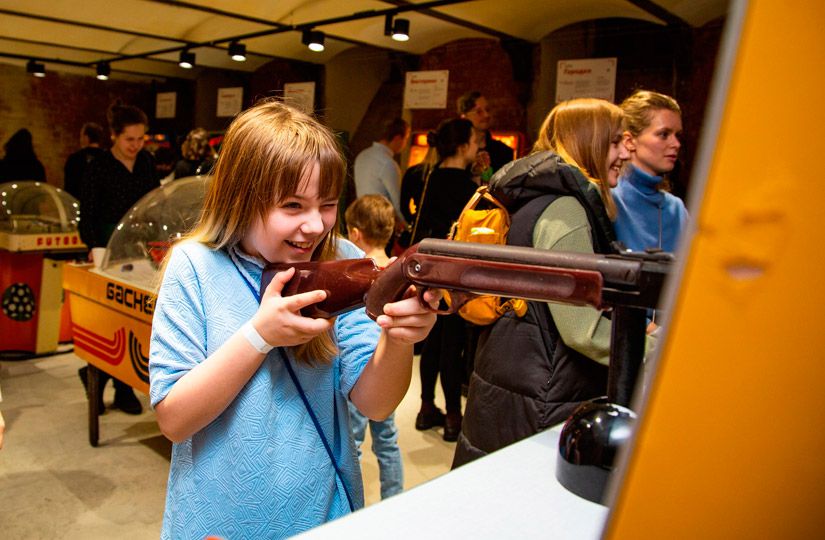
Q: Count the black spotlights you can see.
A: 6